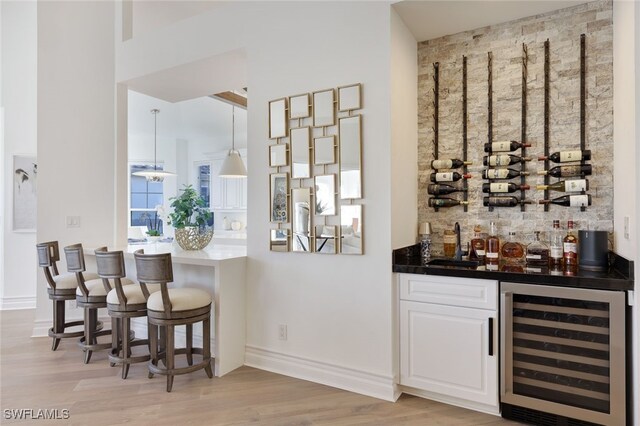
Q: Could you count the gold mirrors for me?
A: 14